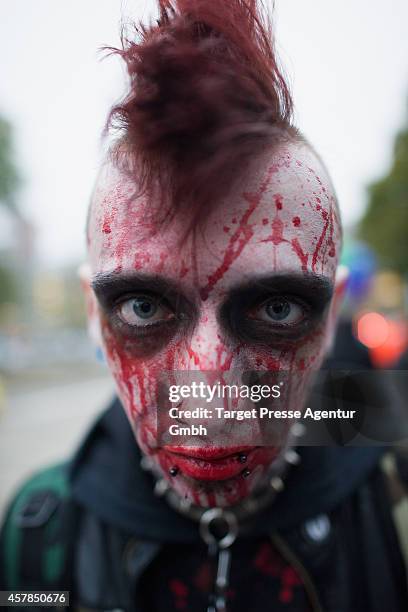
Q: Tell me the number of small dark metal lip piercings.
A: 3